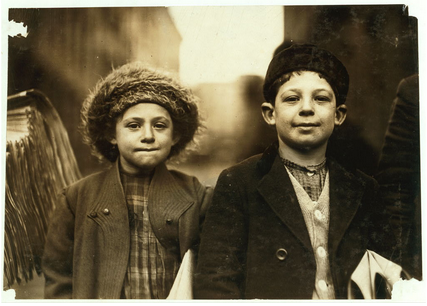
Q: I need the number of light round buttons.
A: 3